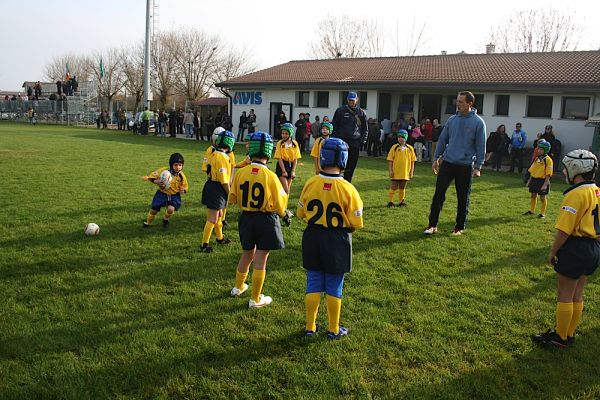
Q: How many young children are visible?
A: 11